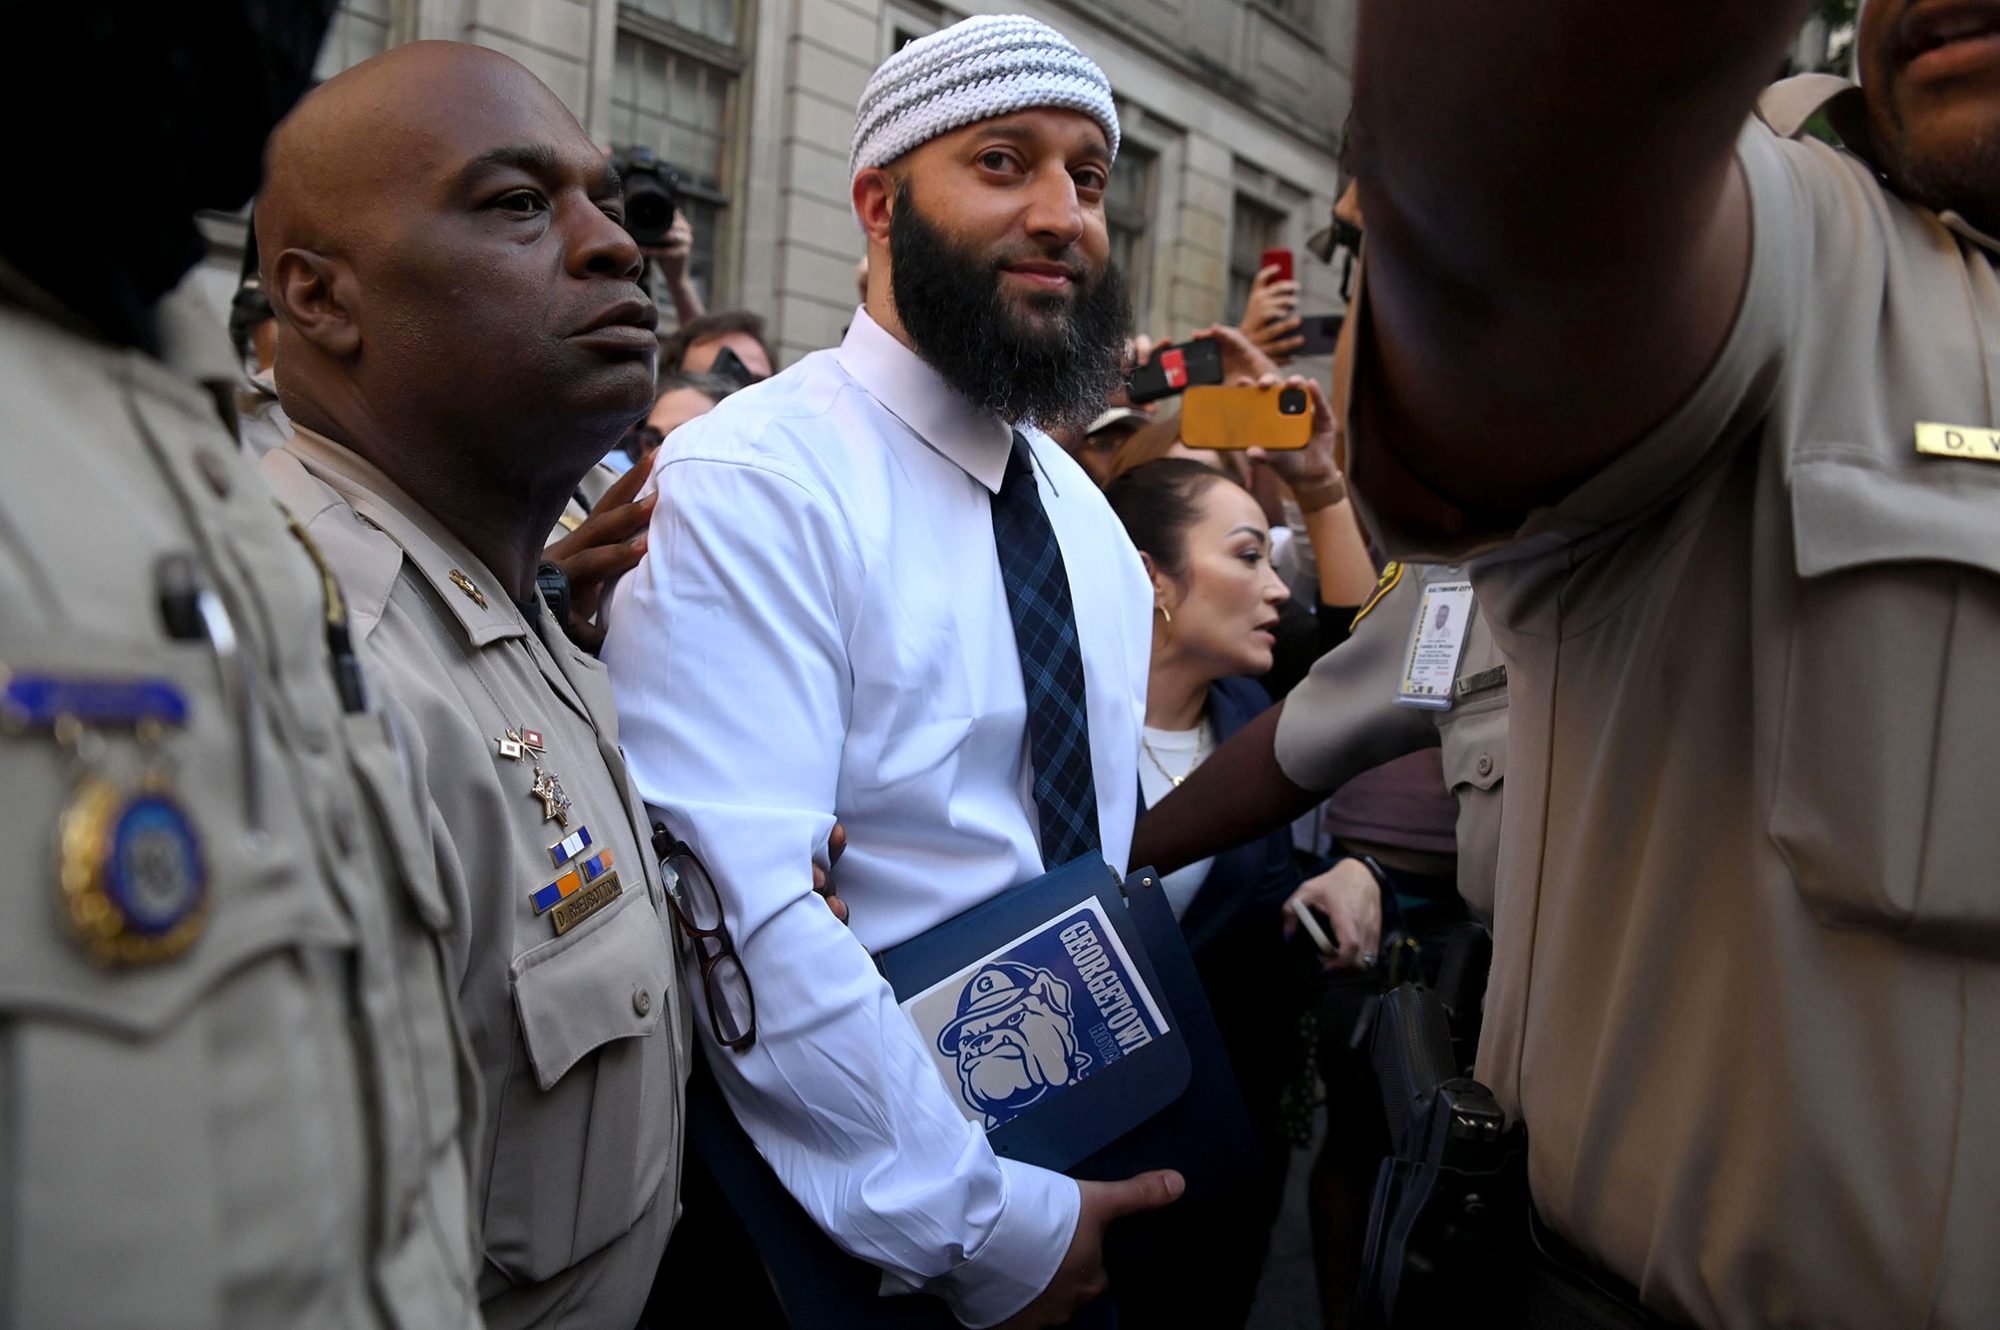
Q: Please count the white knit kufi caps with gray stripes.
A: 1